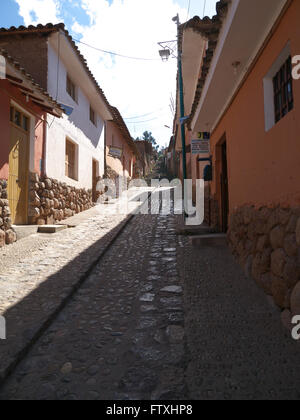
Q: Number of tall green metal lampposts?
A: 1